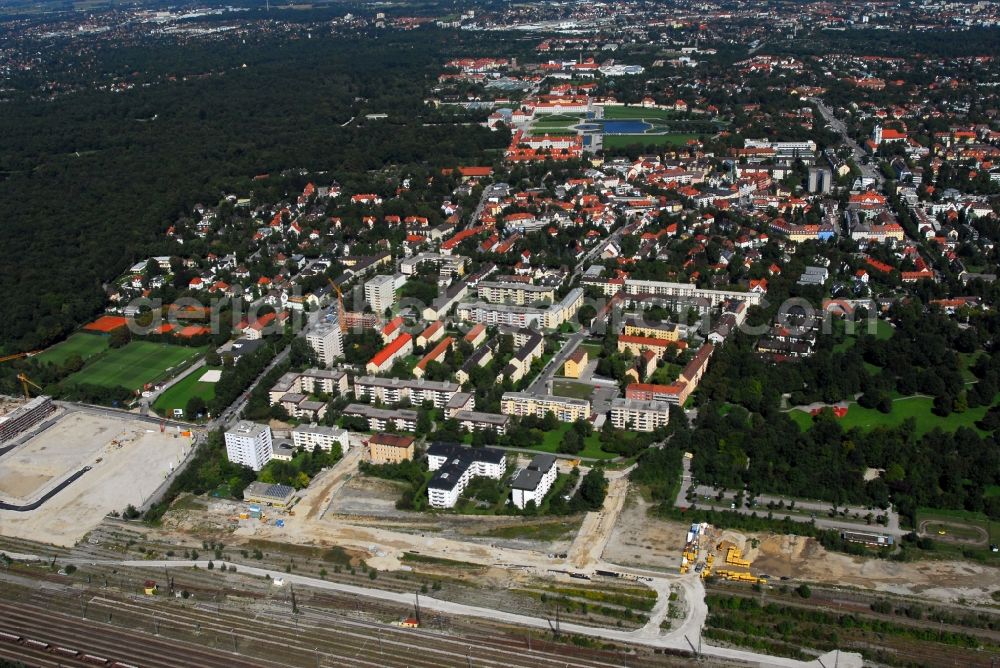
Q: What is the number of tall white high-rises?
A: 3